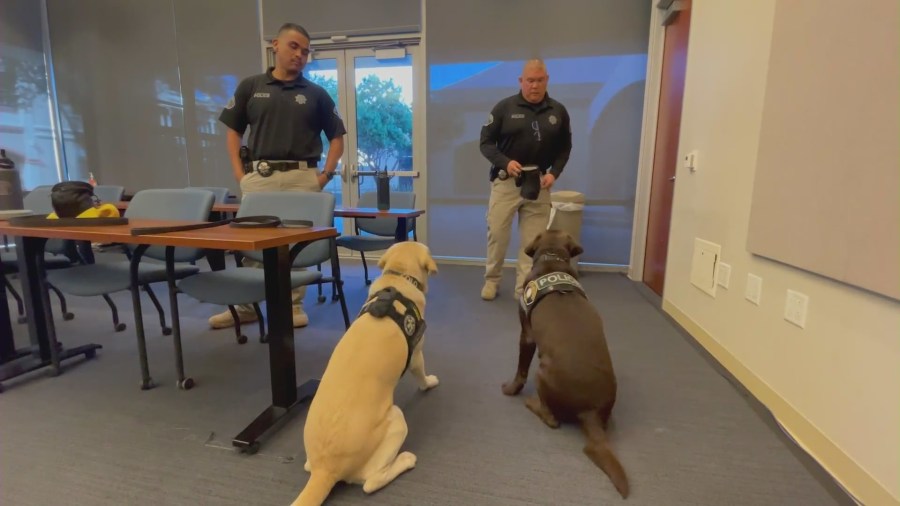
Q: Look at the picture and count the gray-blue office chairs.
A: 6